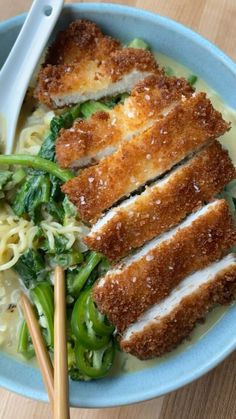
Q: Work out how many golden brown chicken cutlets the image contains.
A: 6